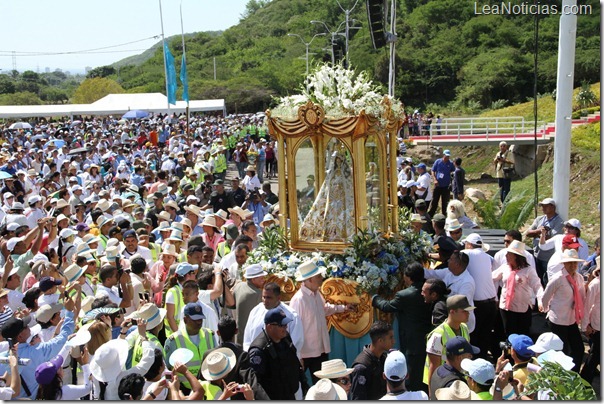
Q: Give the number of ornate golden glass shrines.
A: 1